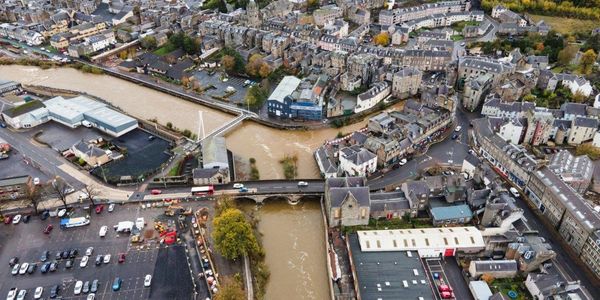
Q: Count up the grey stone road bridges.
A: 1